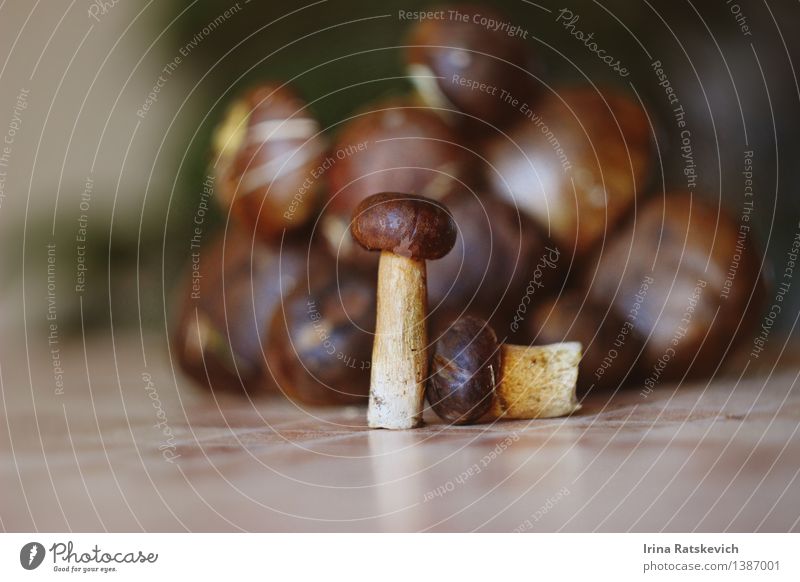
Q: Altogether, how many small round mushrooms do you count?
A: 2